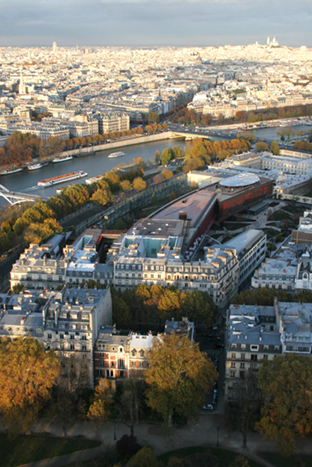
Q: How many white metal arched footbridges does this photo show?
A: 1